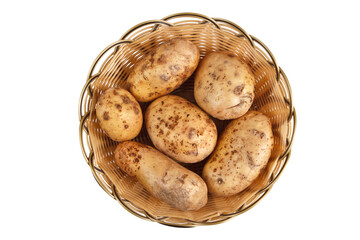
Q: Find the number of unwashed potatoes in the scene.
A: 6